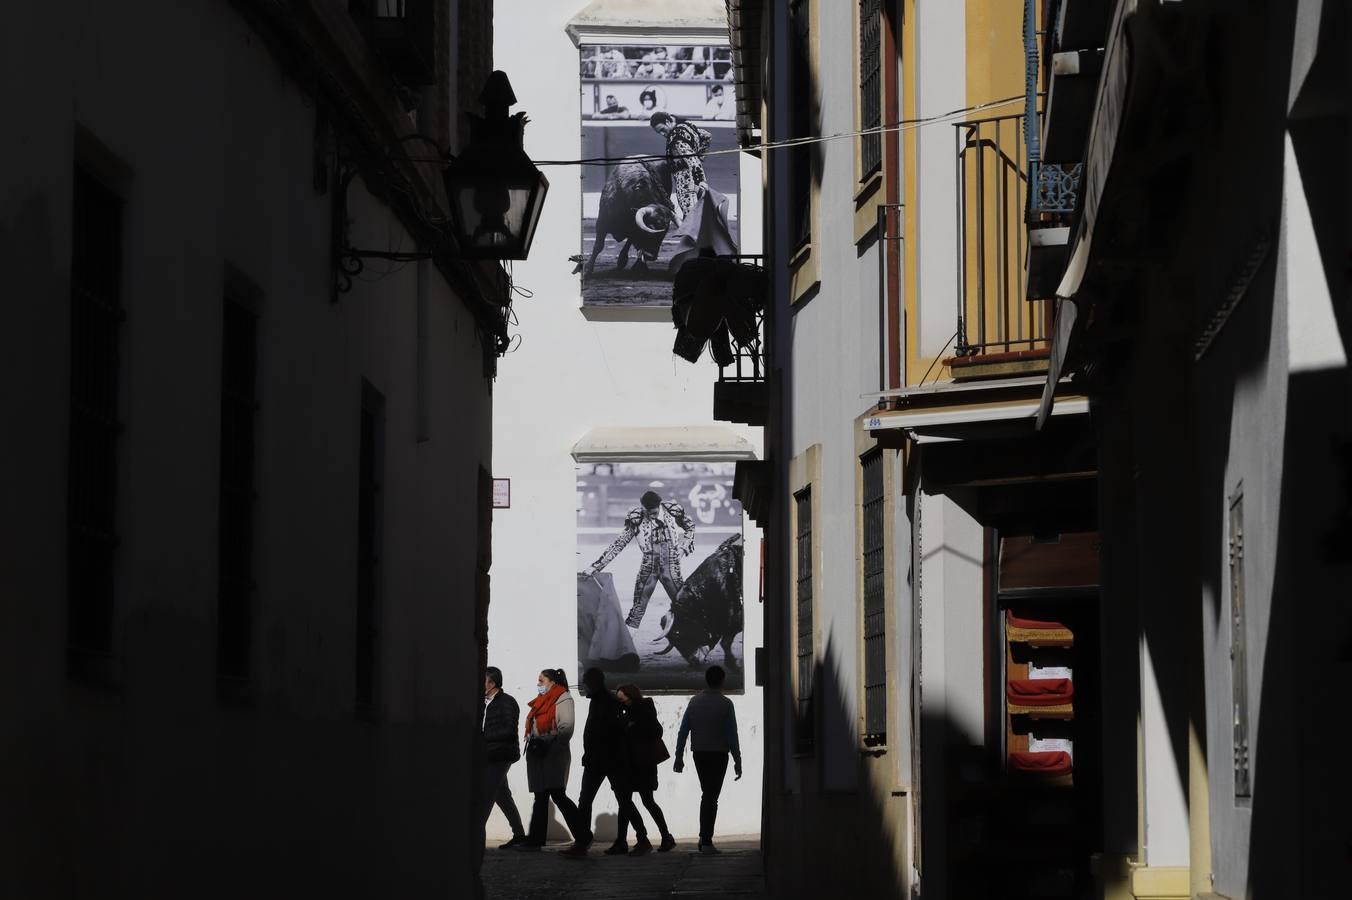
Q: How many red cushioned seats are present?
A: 3